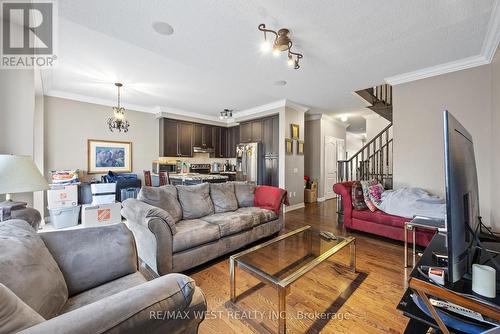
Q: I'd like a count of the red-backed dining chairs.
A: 2